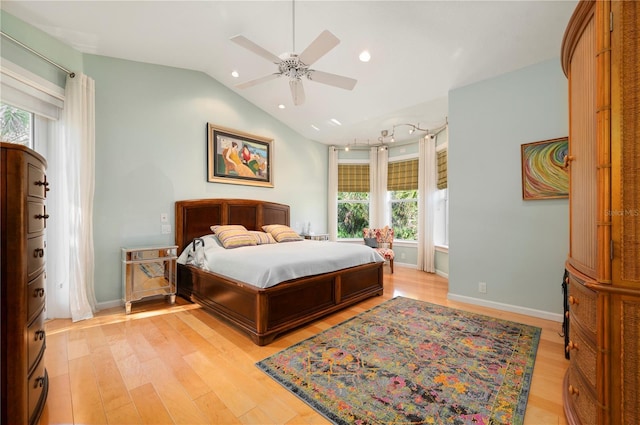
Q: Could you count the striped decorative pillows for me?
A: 3